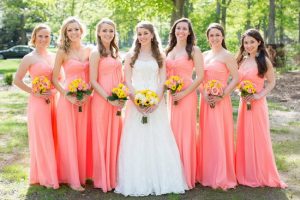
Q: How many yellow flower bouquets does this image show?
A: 7